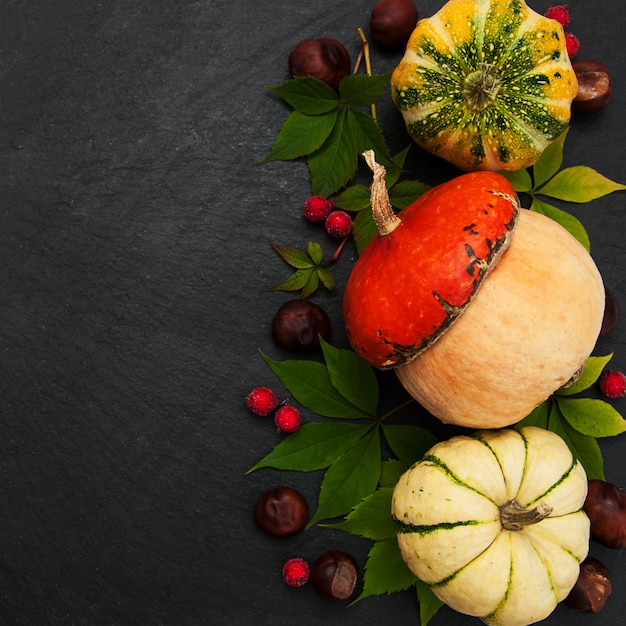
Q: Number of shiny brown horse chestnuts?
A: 9